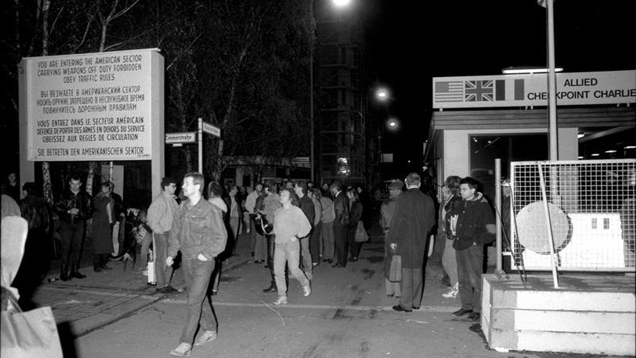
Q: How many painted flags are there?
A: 3